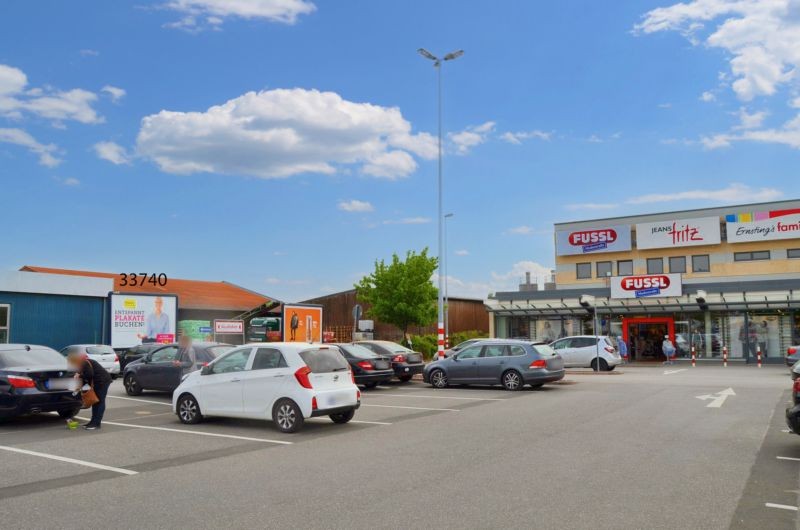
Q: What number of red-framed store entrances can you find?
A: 1